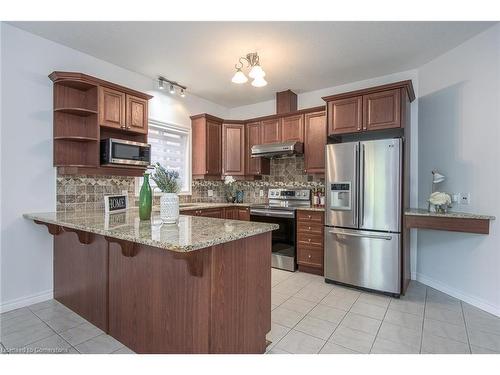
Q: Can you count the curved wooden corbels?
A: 4